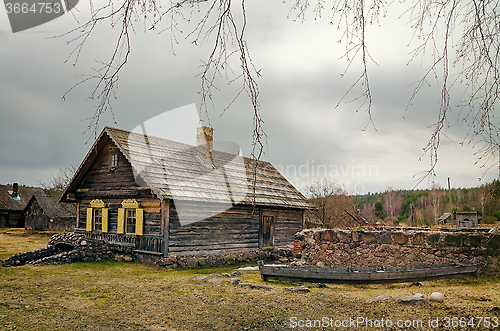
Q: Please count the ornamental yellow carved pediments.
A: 2